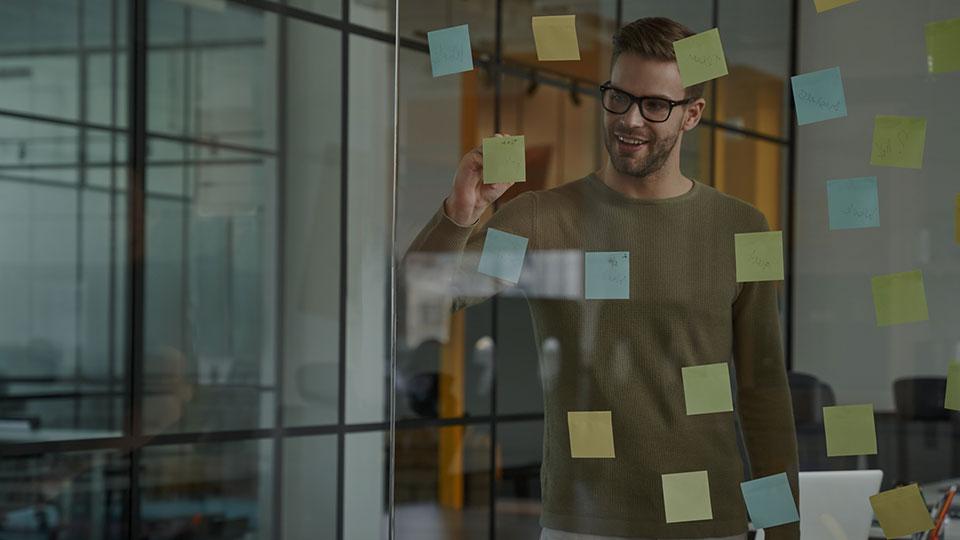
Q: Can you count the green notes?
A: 10